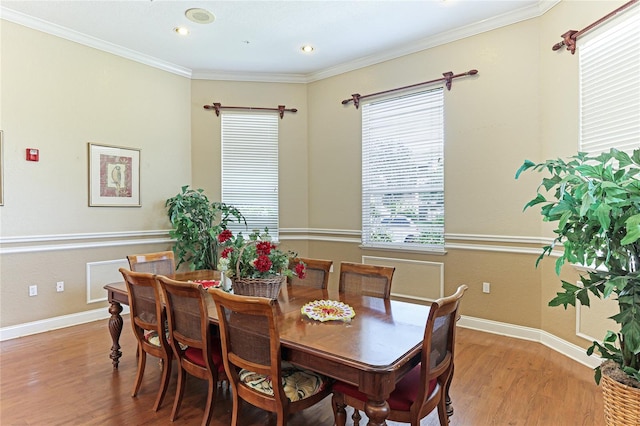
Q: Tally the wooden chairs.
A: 7